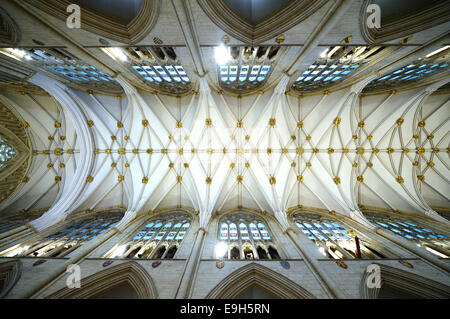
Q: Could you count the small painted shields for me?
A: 14